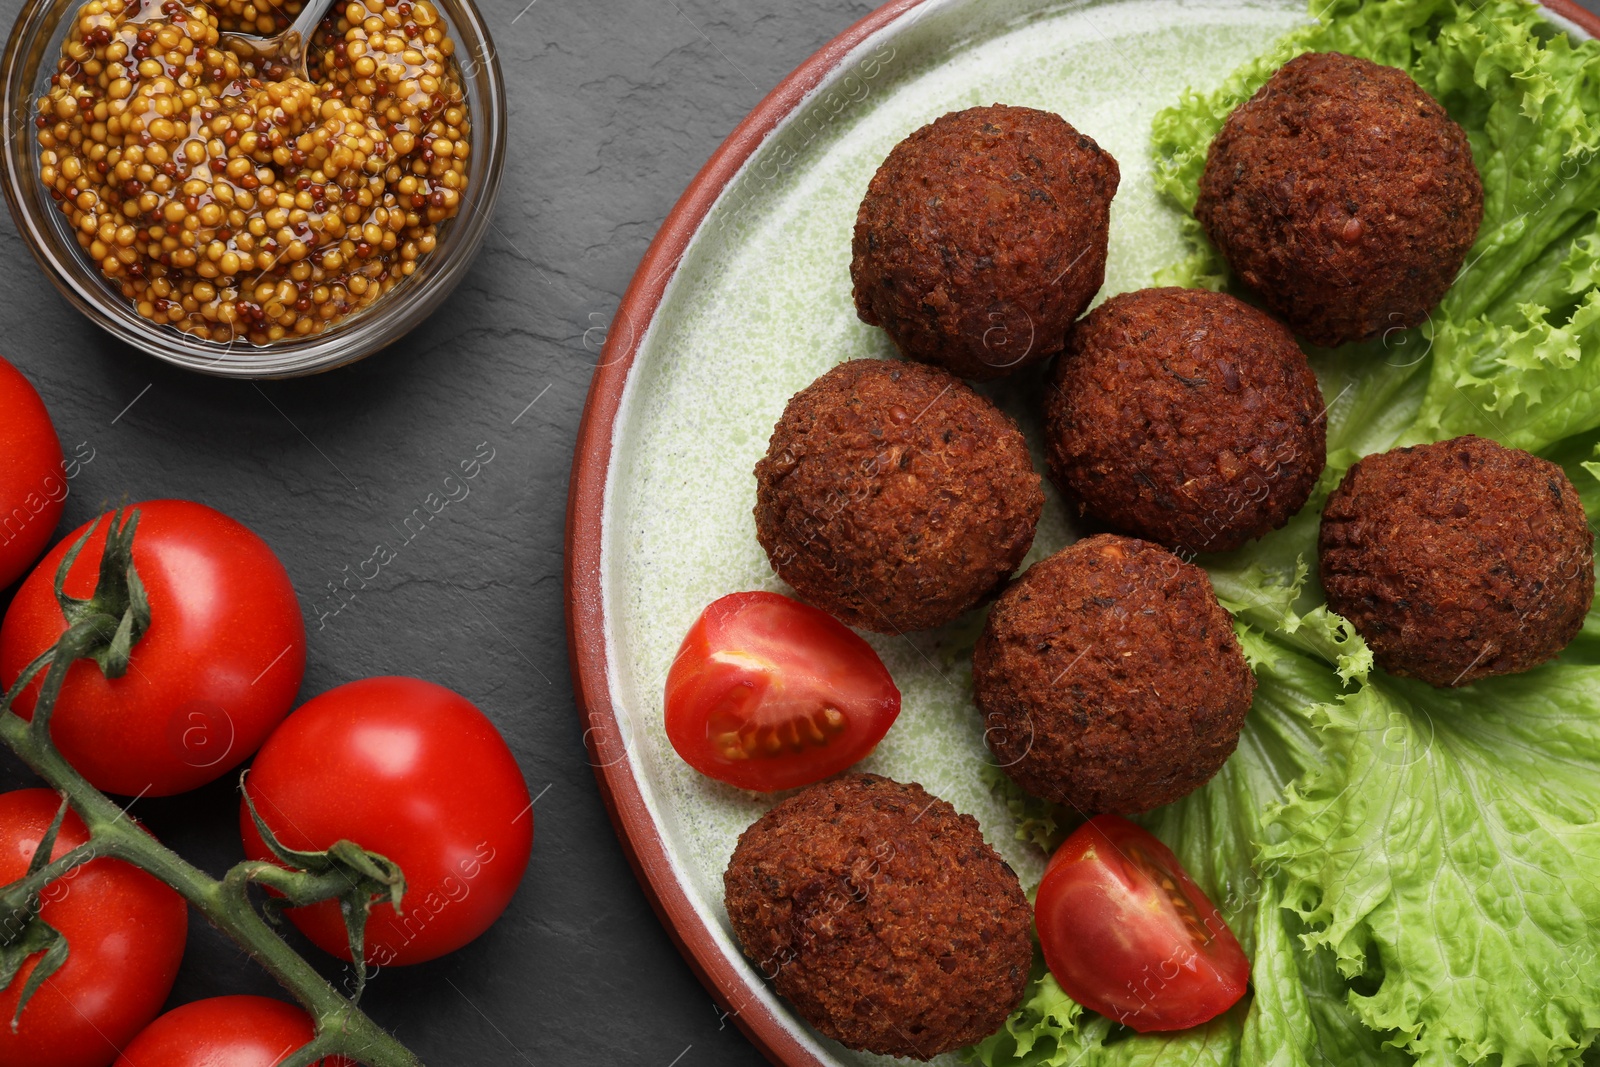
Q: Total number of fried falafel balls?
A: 7